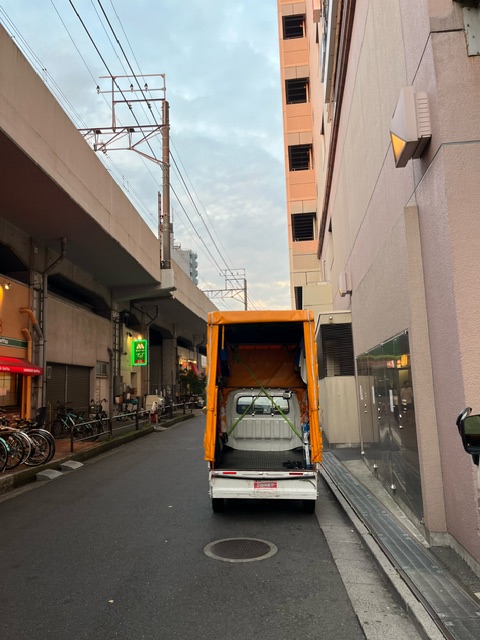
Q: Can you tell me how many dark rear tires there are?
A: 2